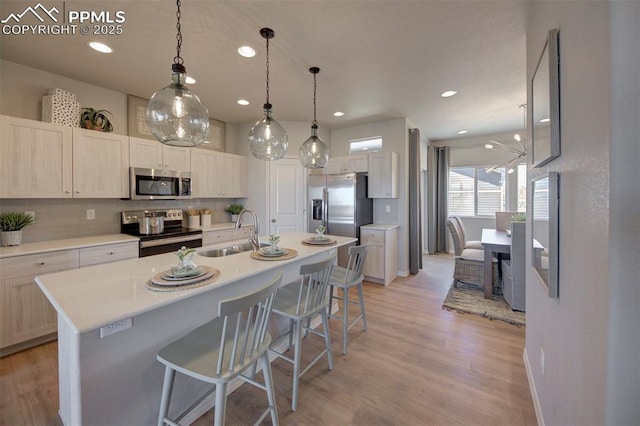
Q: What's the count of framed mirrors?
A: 2